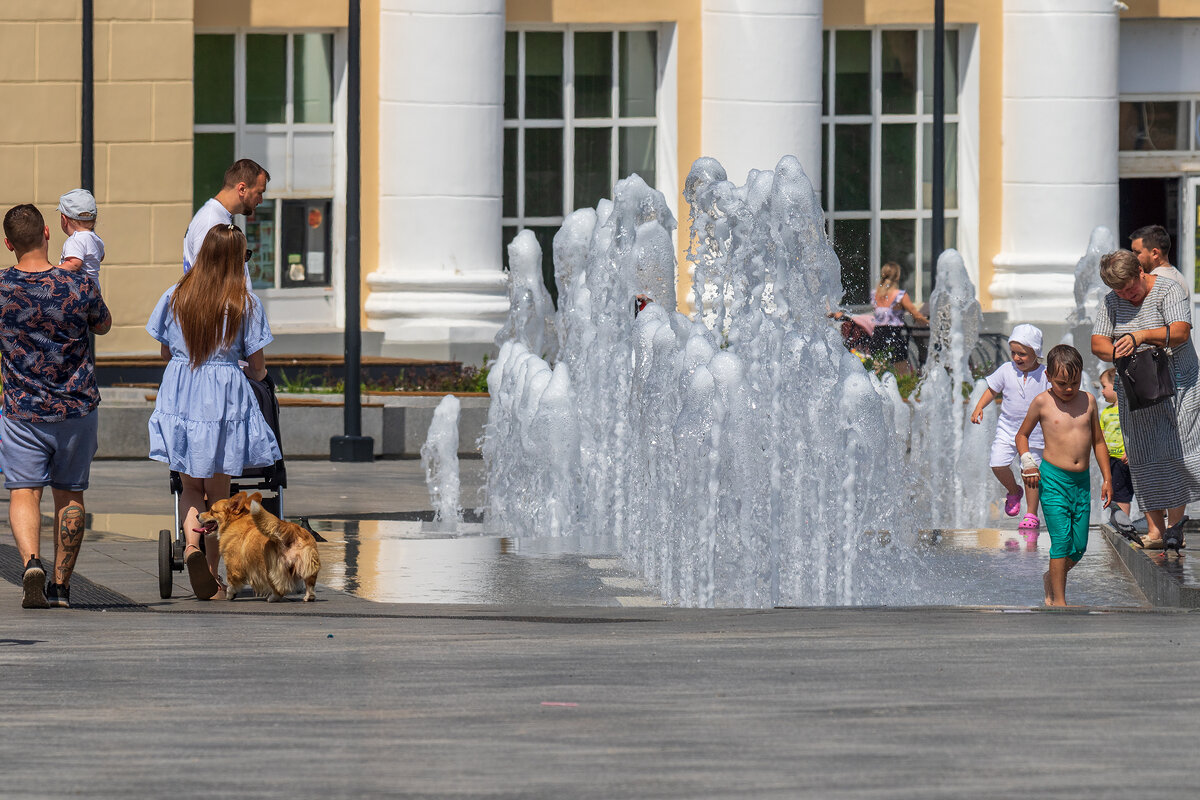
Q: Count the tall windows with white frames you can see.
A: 3